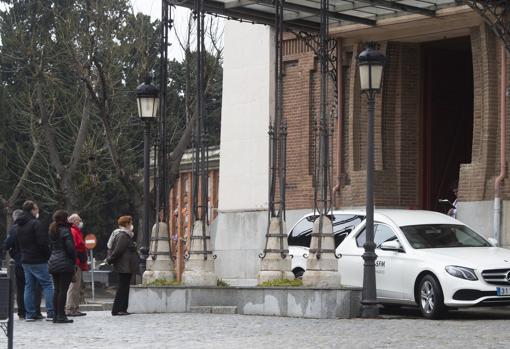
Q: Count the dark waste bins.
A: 1